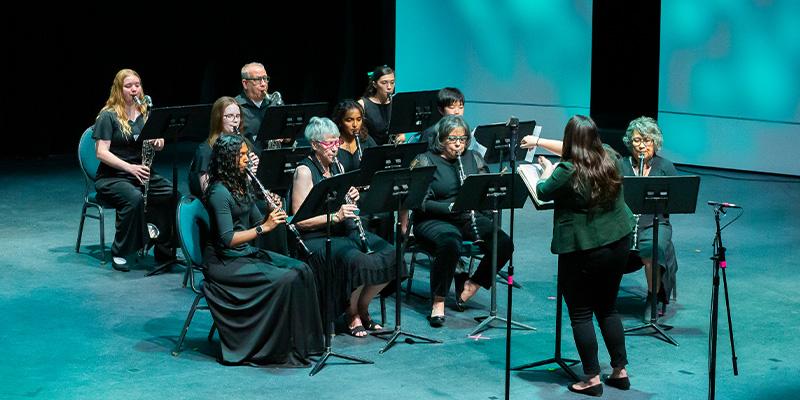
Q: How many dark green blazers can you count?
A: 1